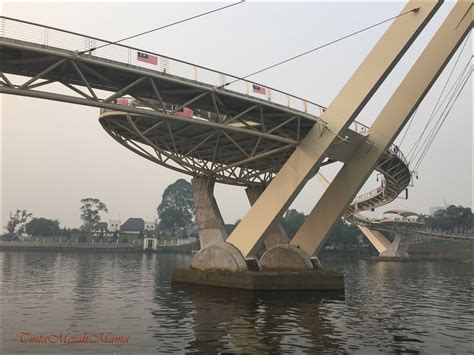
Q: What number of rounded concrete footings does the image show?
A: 2